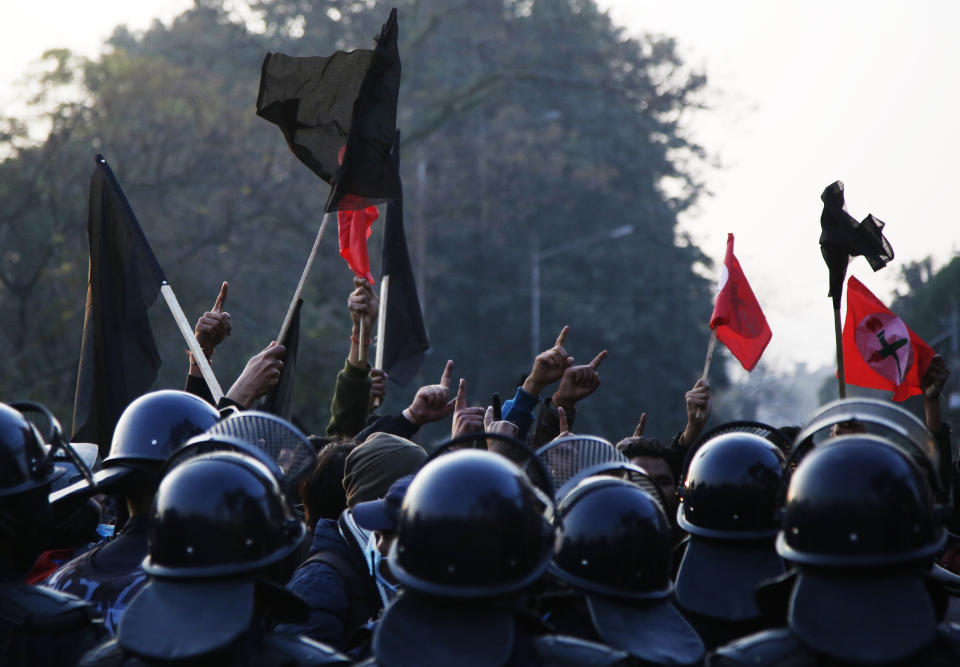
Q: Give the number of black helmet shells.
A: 7